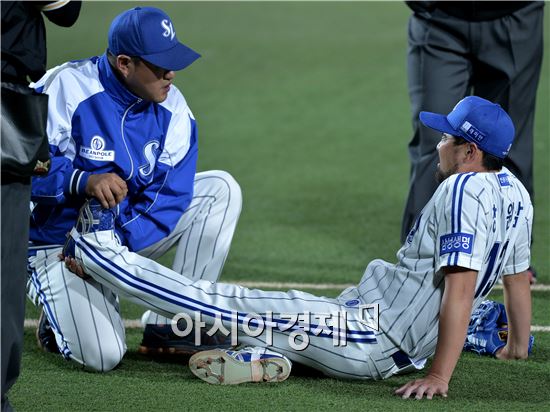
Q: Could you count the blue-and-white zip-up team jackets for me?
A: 1